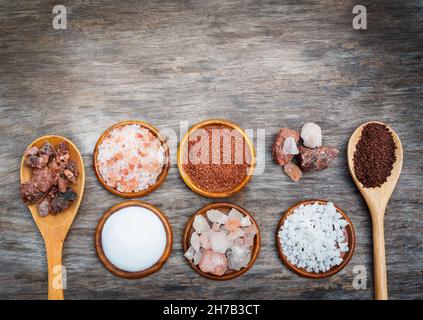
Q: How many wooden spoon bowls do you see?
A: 2